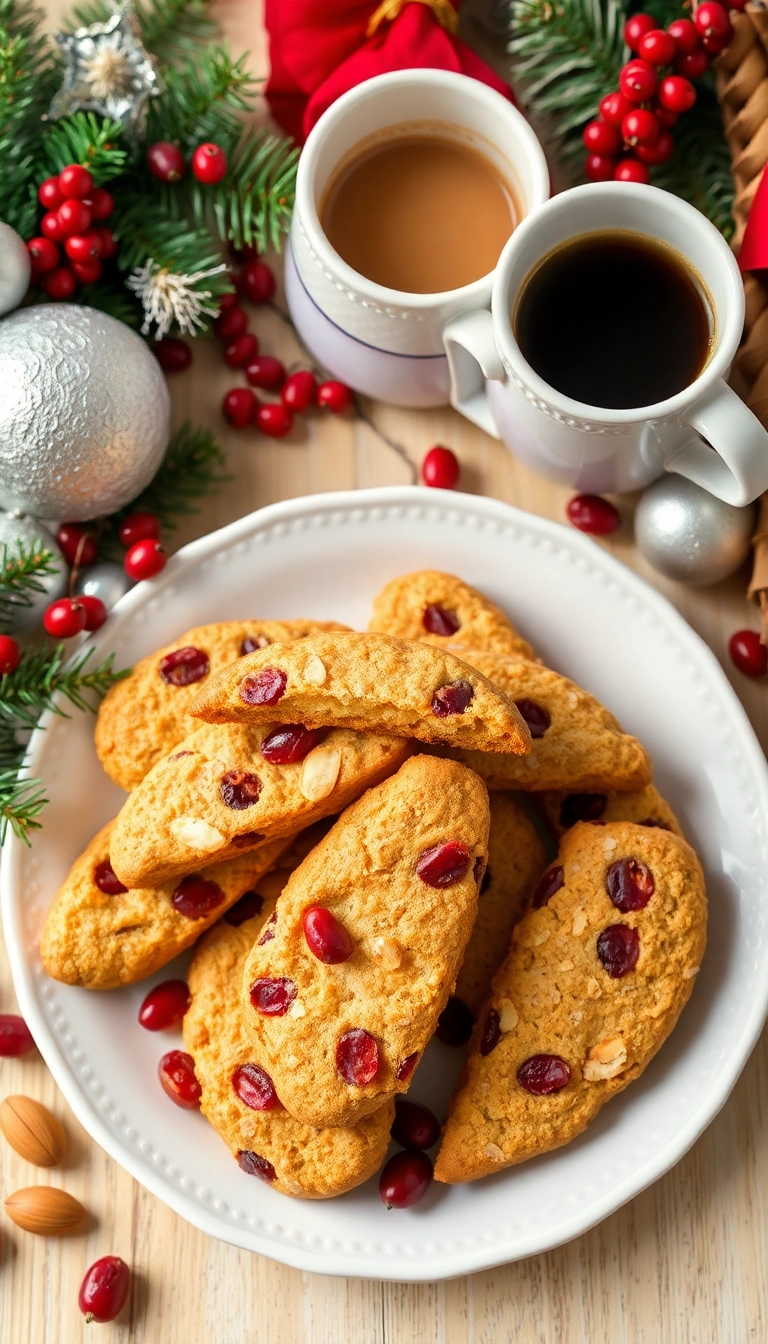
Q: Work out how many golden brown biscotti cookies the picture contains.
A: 11